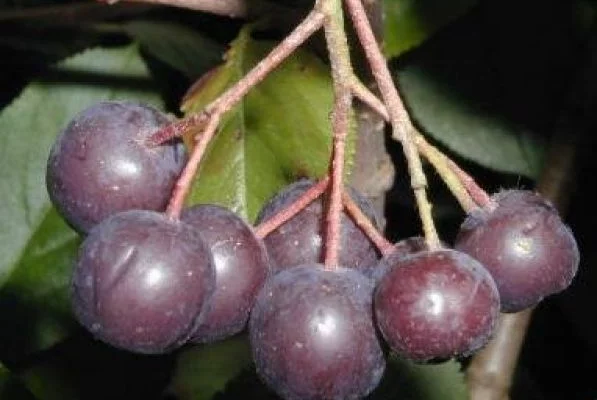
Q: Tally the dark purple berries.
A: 8